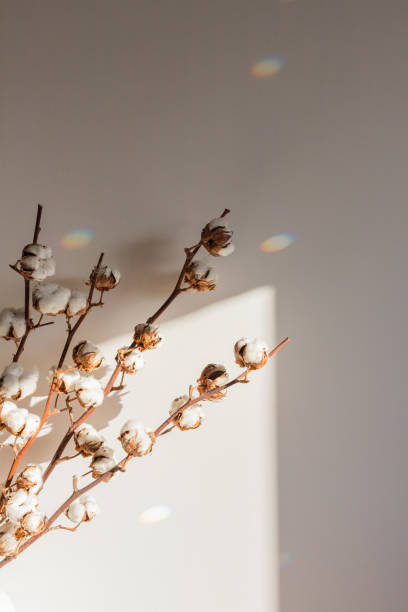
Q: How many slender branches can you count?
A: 4